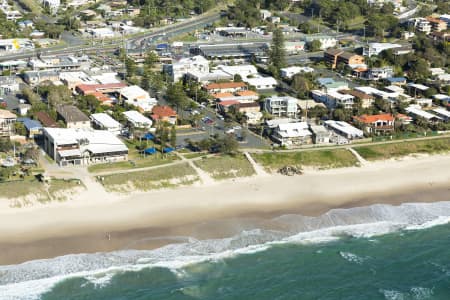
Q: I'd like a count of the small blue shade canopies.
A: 3